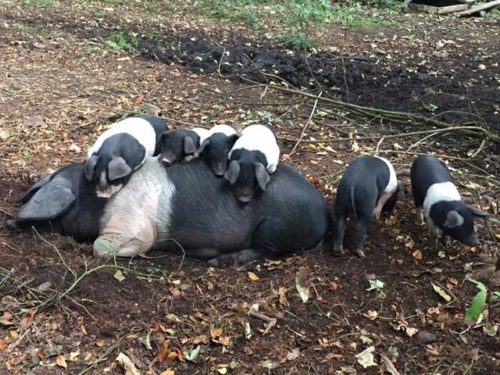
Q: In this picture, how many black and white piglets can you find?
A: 6